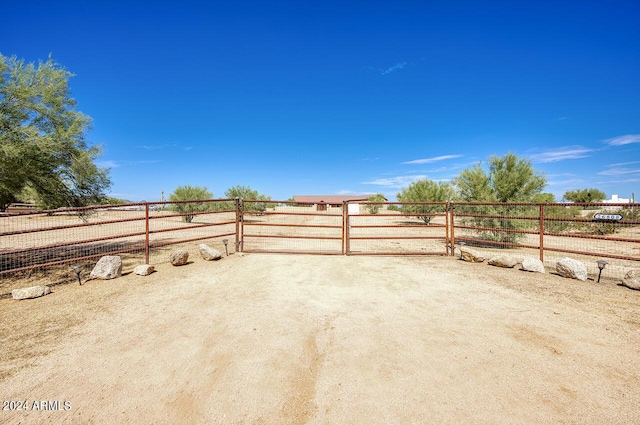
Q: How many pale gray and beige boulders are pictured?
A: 10